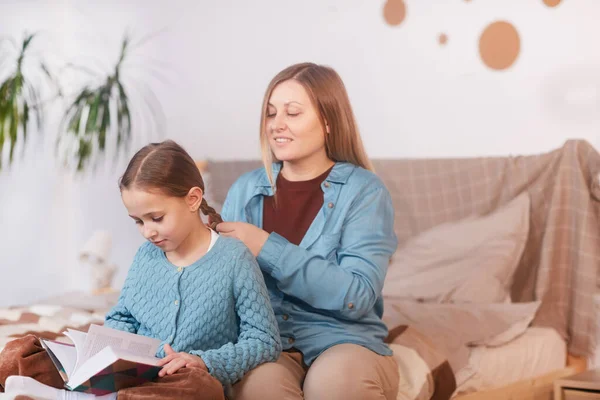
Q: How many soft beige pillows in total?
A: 2